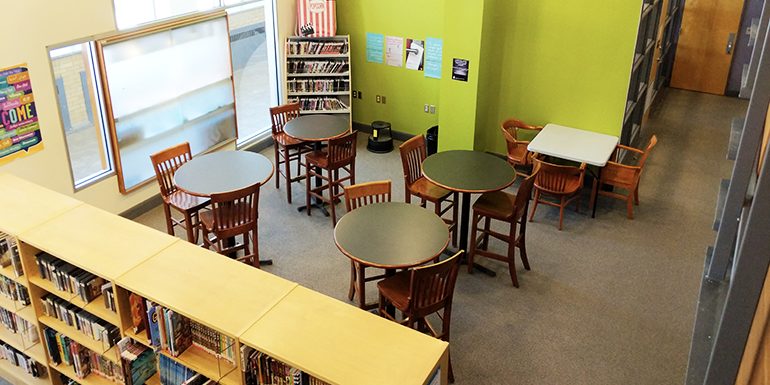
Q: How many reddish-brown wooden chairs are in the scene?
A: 11